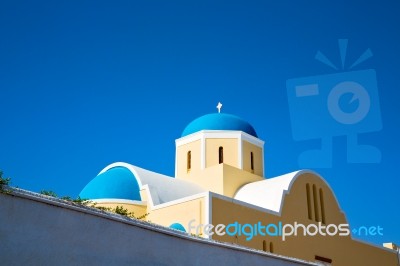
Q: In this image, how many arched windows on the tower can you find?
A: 3